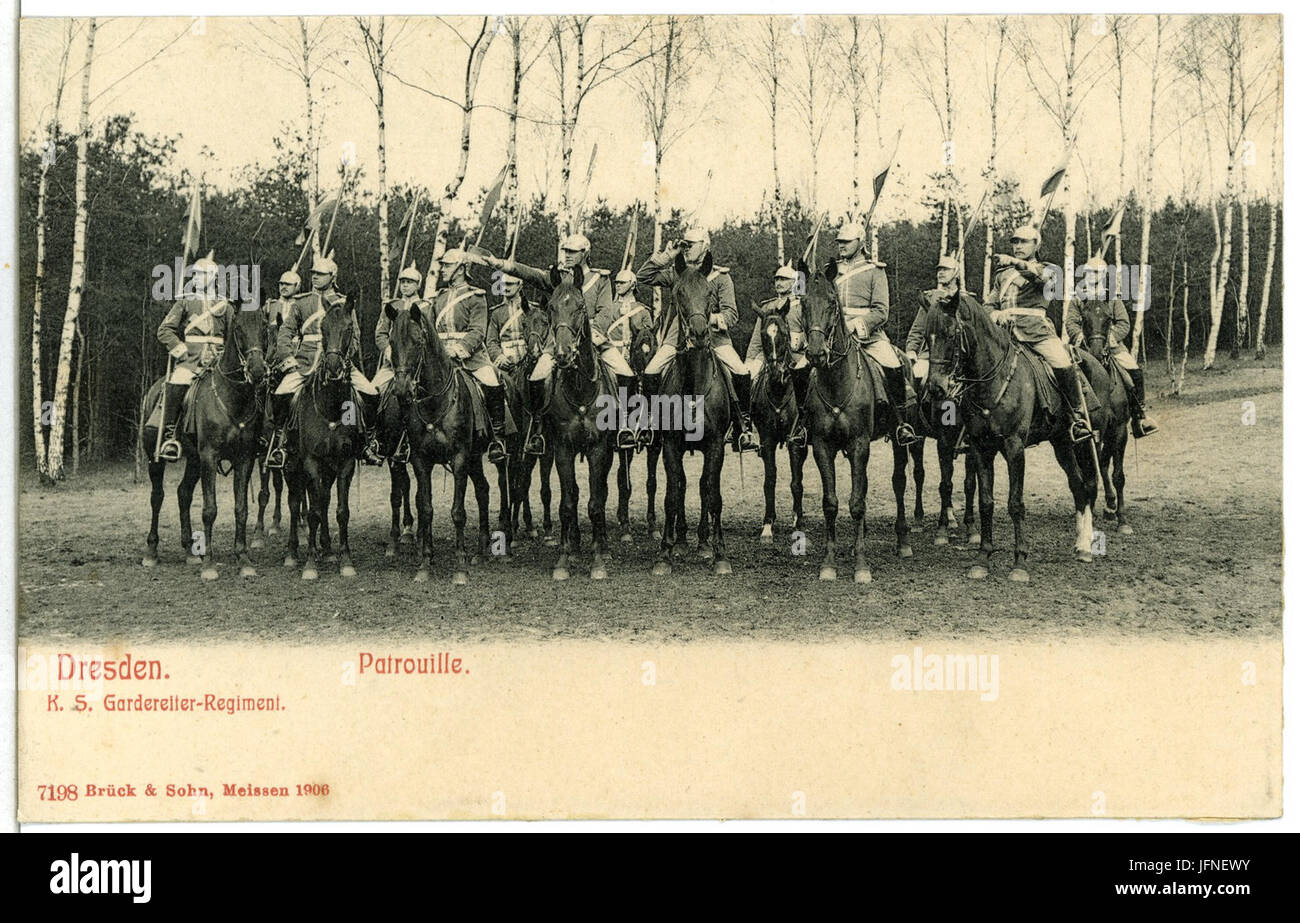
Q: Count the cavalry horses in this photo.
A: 14